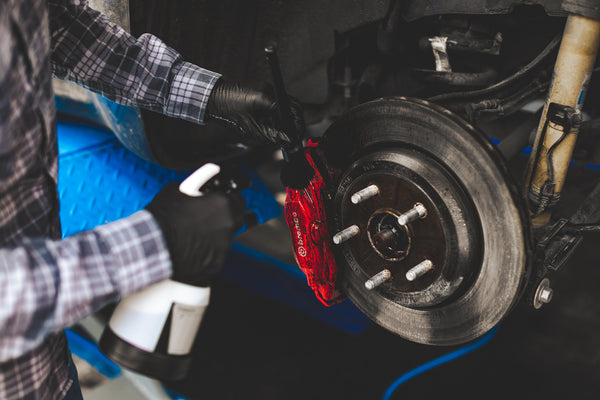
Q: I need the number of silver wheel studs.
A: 5